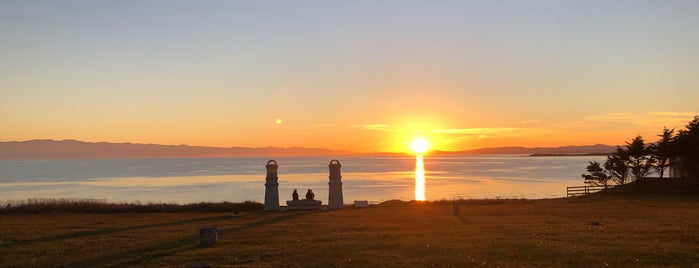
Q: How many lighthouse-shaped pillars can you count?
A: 2